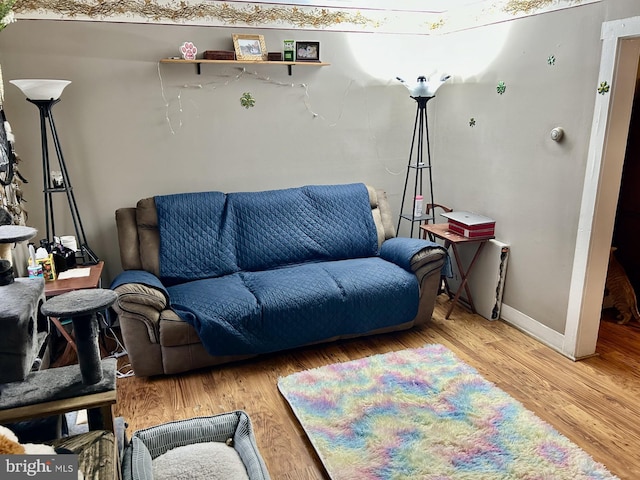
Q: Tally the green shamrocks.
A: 5